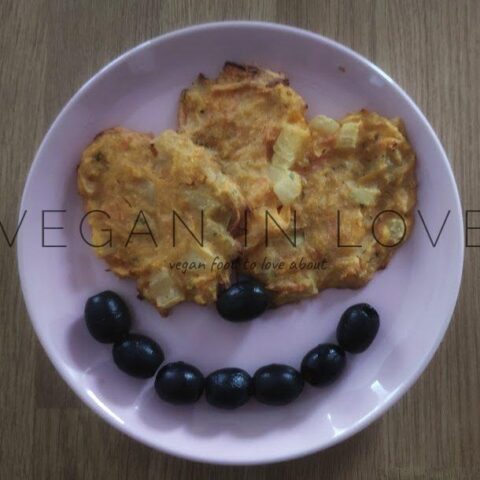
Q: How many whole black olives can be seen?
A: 8